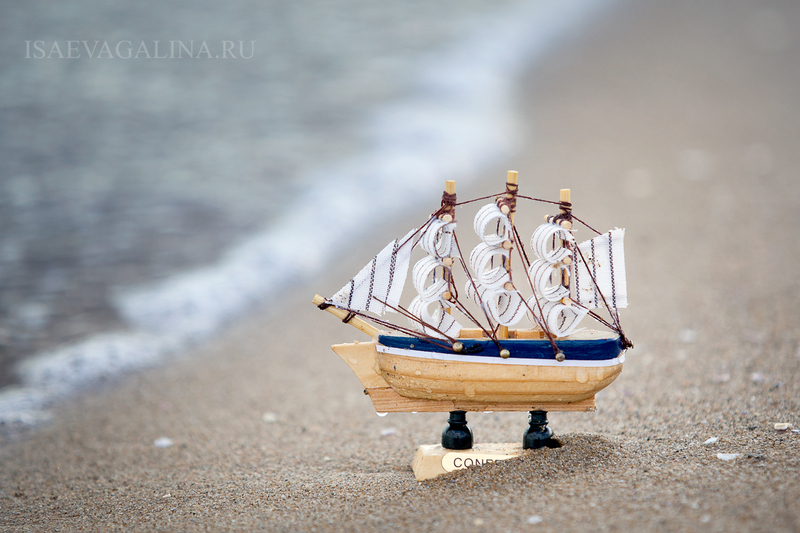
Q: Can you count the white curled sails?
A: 9